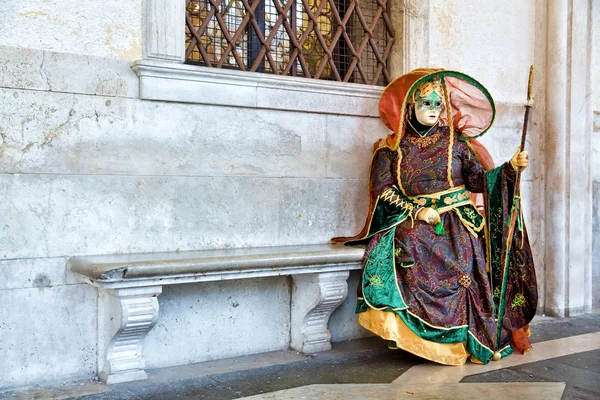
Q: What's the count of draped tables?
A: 0